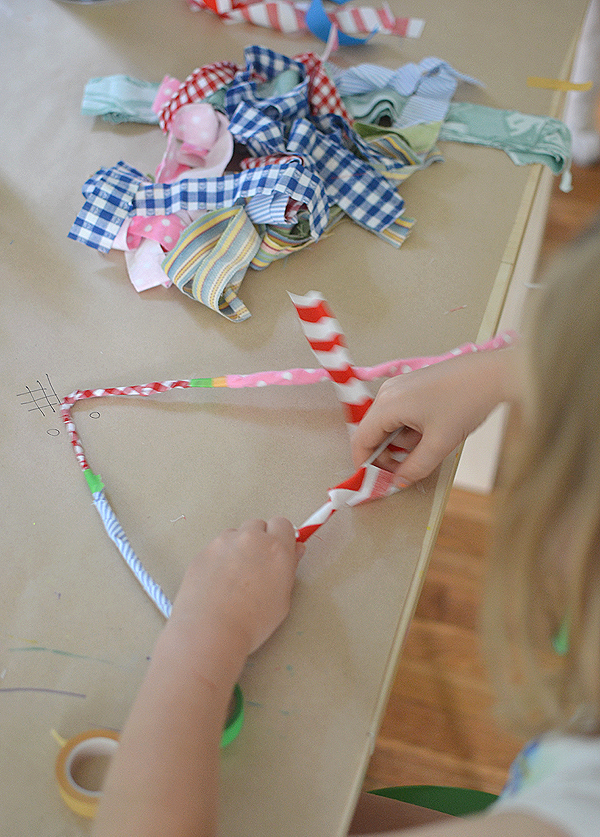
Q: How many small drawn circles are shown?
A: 2